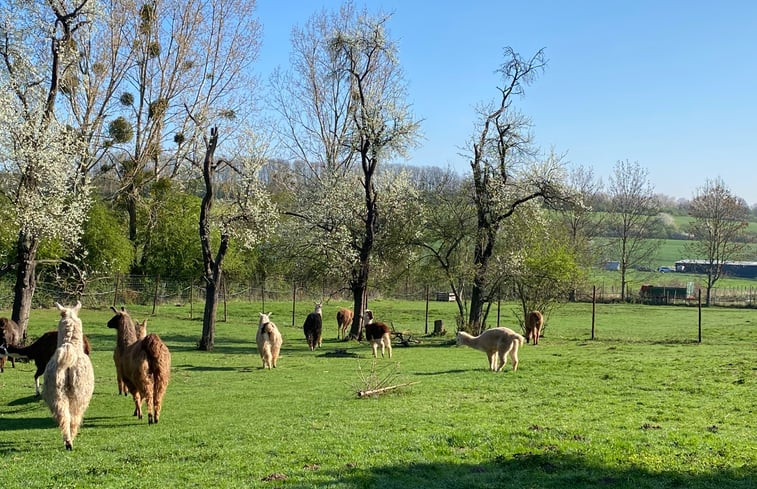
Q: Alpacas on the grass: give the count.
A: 11